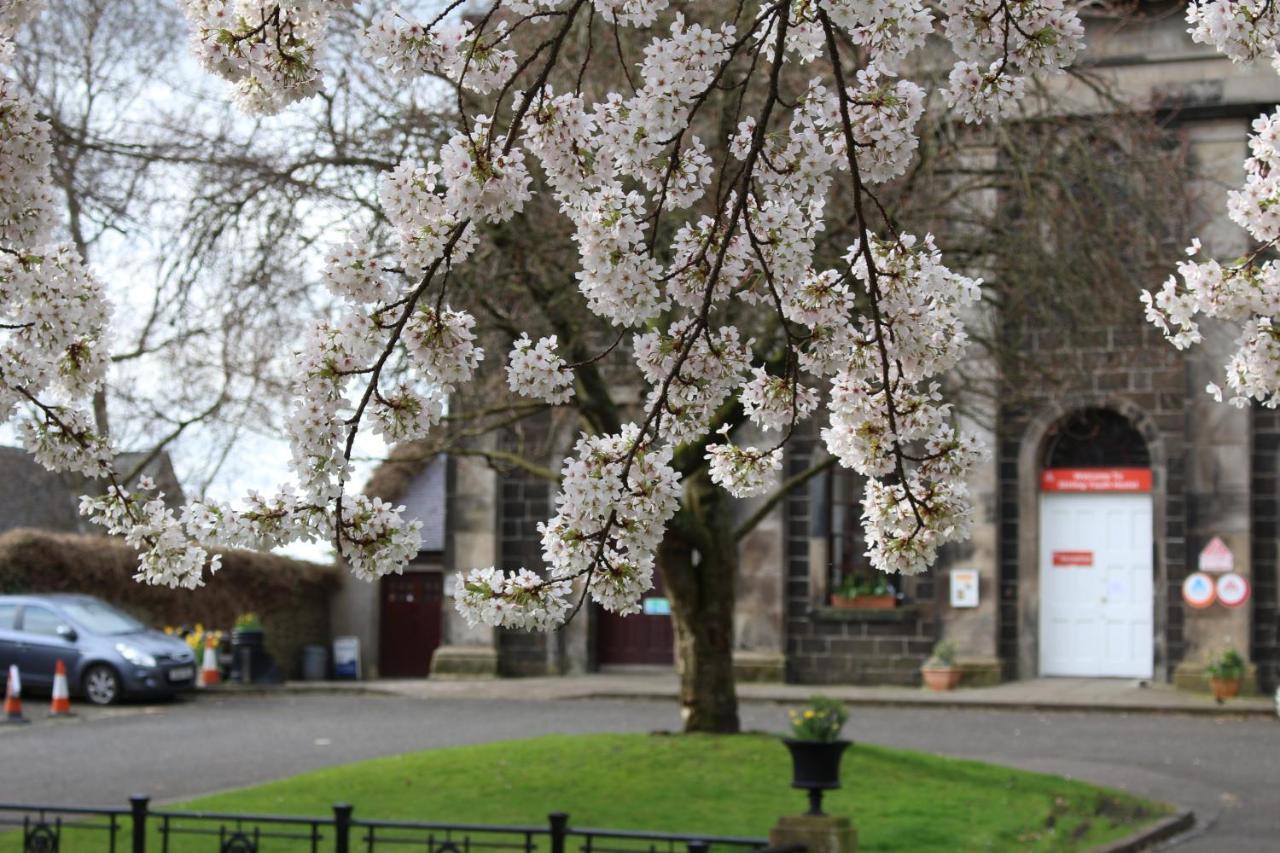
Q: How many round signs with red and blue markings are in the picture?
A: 2